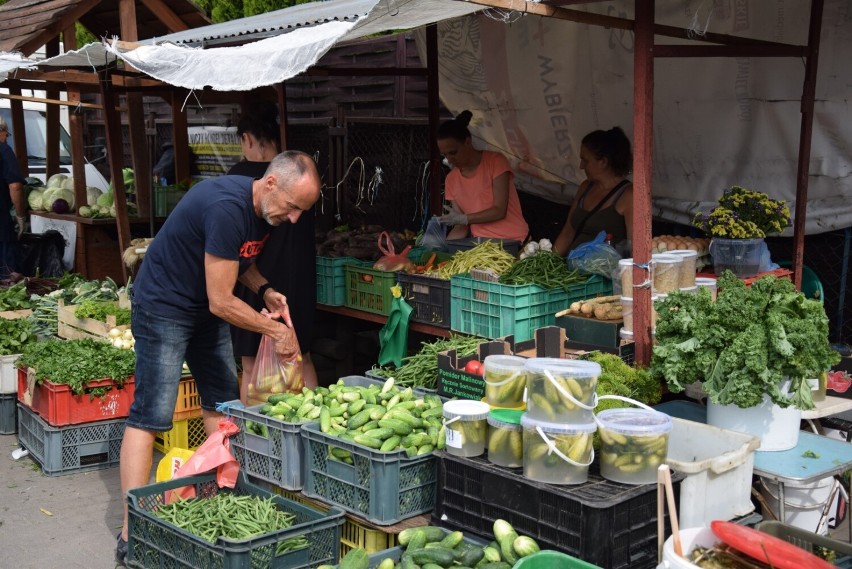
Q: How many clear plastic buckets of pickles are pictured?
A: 6